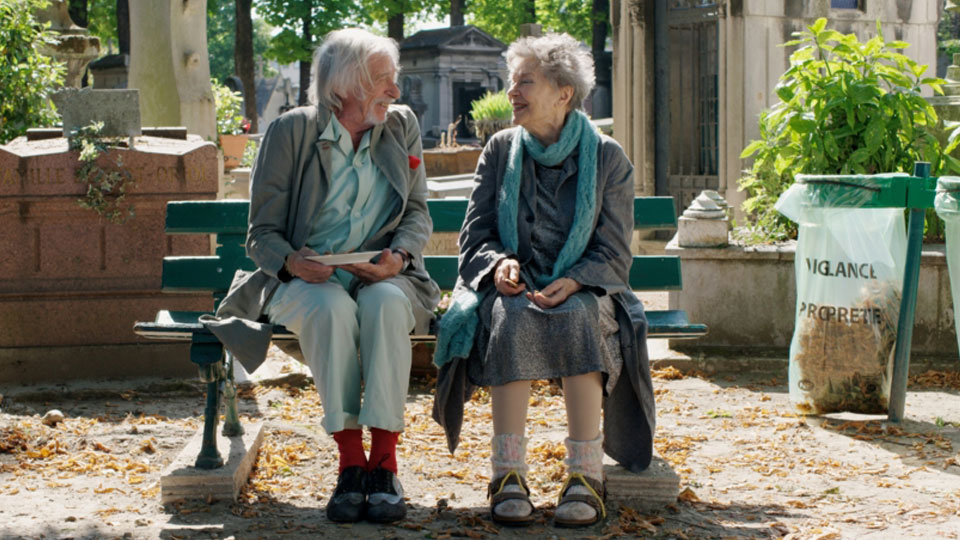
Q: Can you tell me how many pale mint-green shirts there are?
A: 1